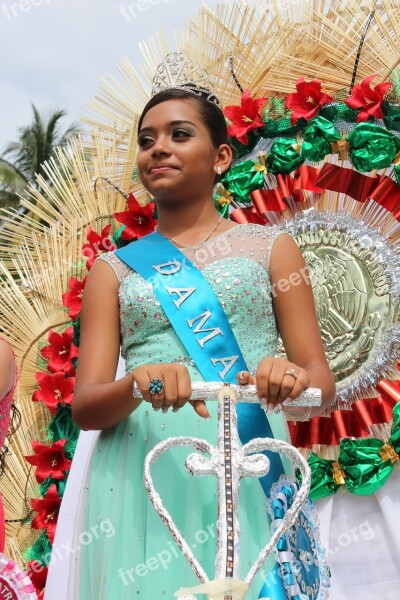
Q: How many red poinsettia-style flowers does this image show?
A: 11